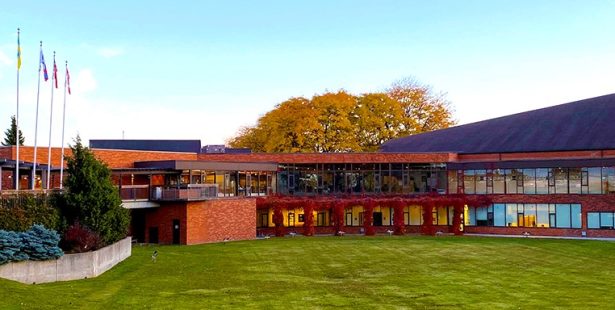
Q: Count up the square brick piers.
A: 7